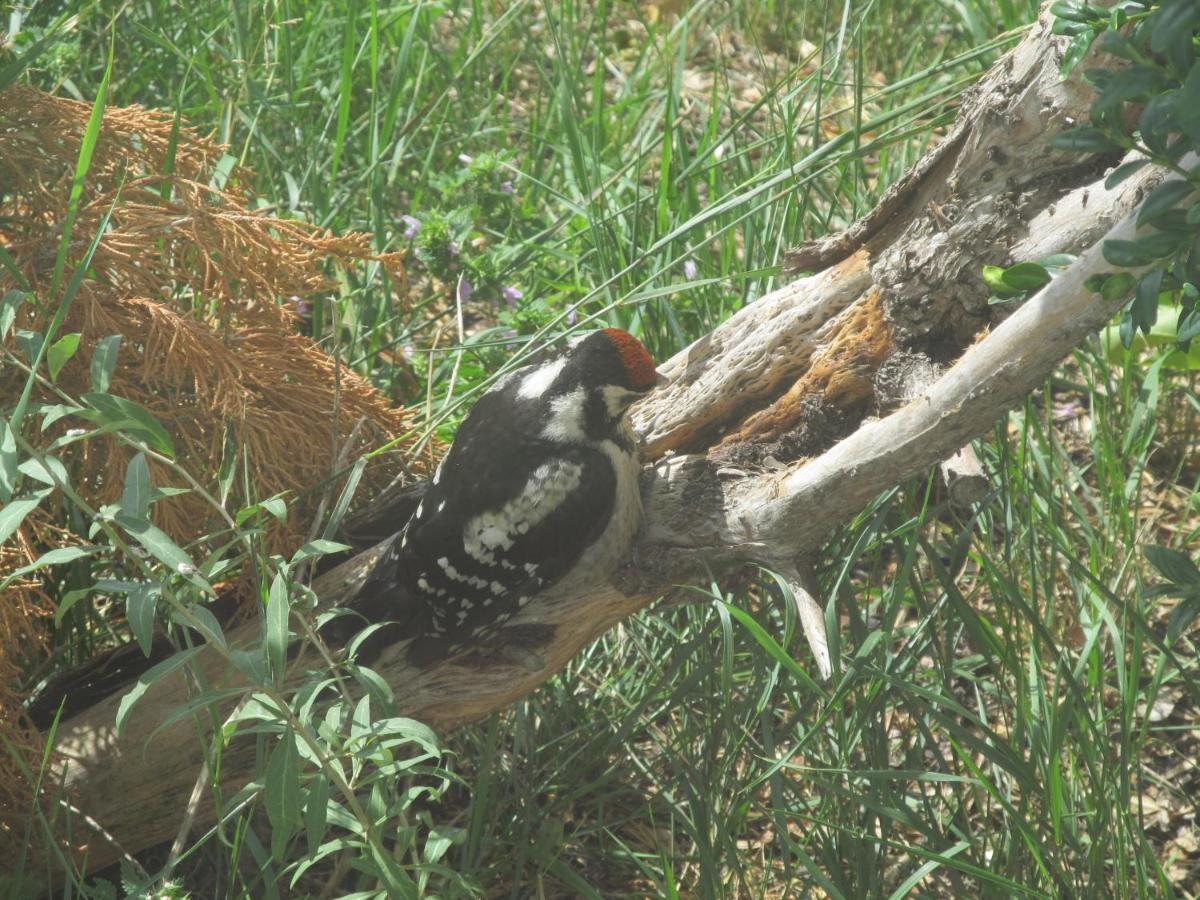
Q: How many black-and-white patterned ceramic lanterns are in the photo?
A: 0